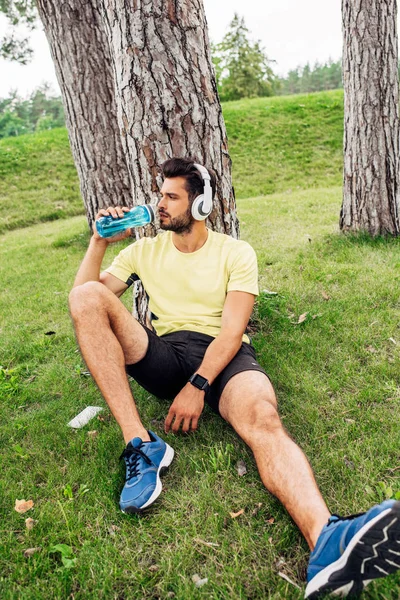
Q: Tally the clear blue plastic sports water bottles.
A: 1